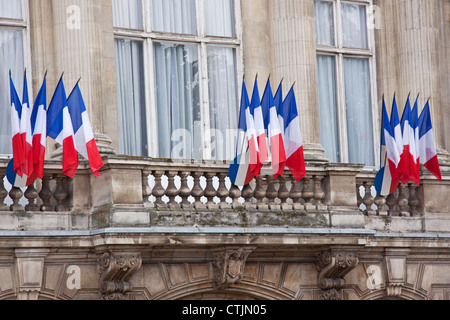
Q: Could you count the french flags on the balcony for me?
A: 15